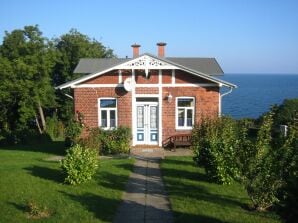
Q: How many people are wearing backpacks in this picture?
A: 0